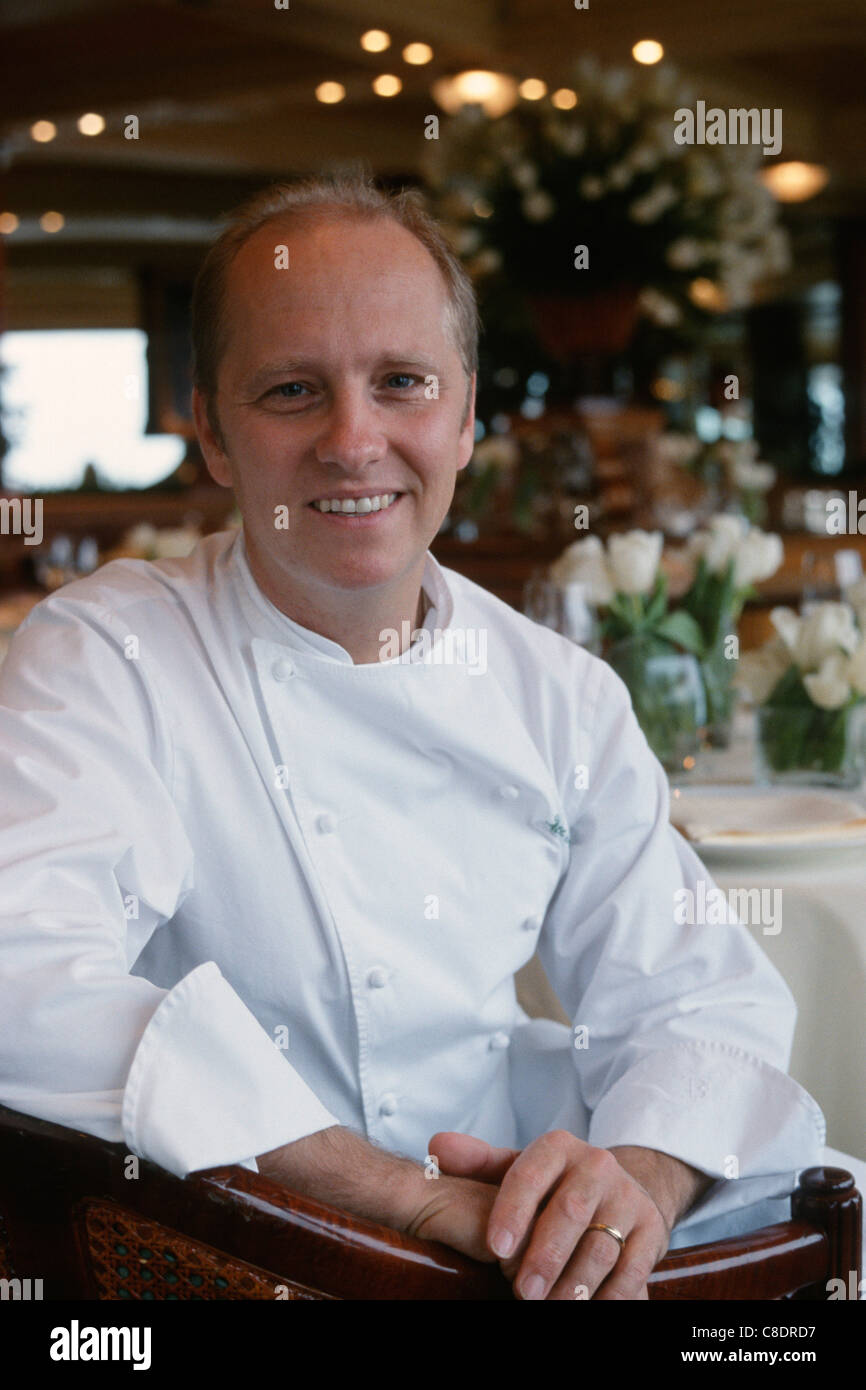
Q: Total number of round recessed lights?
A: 11